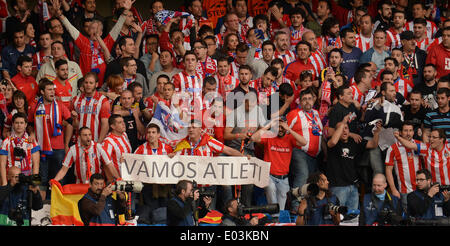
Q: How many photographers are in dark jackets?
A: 7